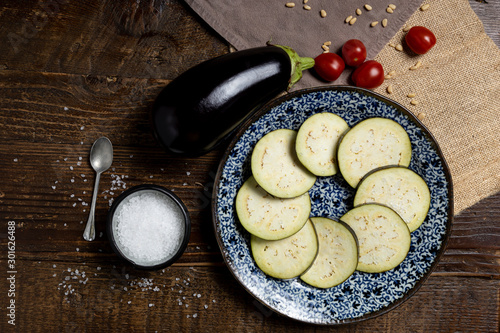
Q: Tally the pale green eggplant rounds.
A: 8